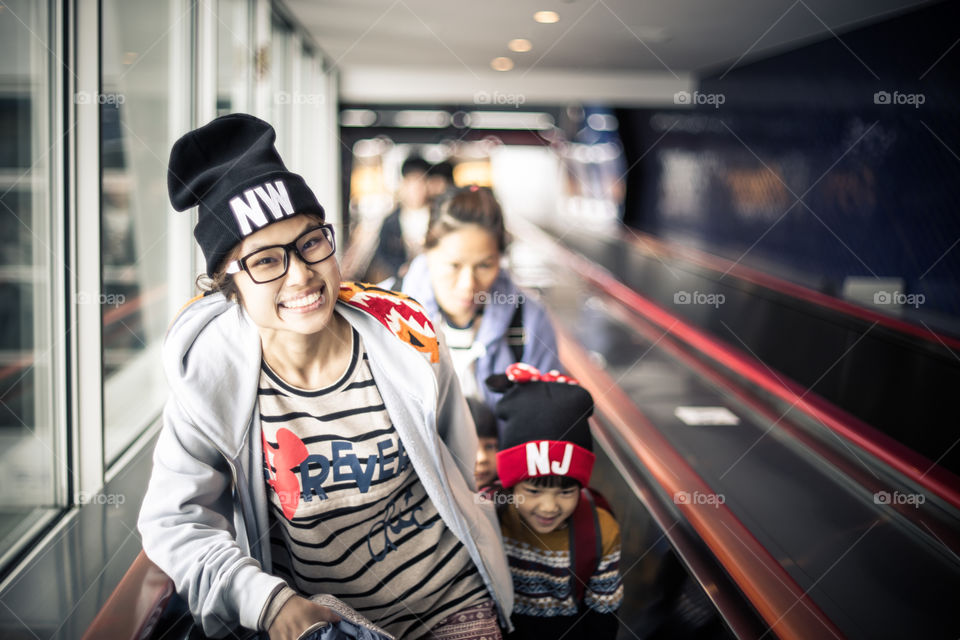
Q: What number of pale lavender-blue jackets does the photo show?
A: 1